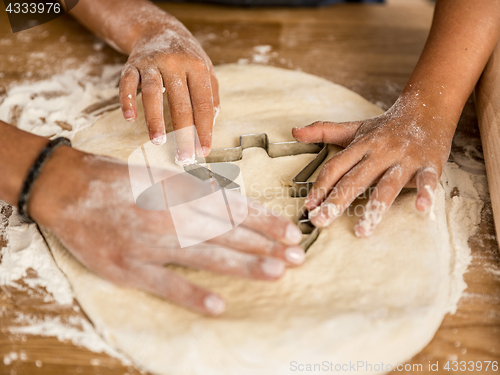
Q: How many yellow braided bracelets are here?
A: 0